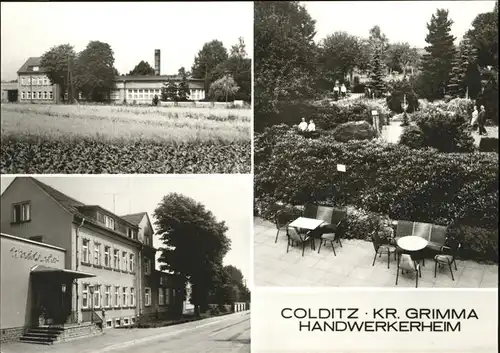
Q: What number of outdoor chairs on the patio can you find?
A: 6